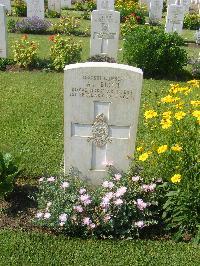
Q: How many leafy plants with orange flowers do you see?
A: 2